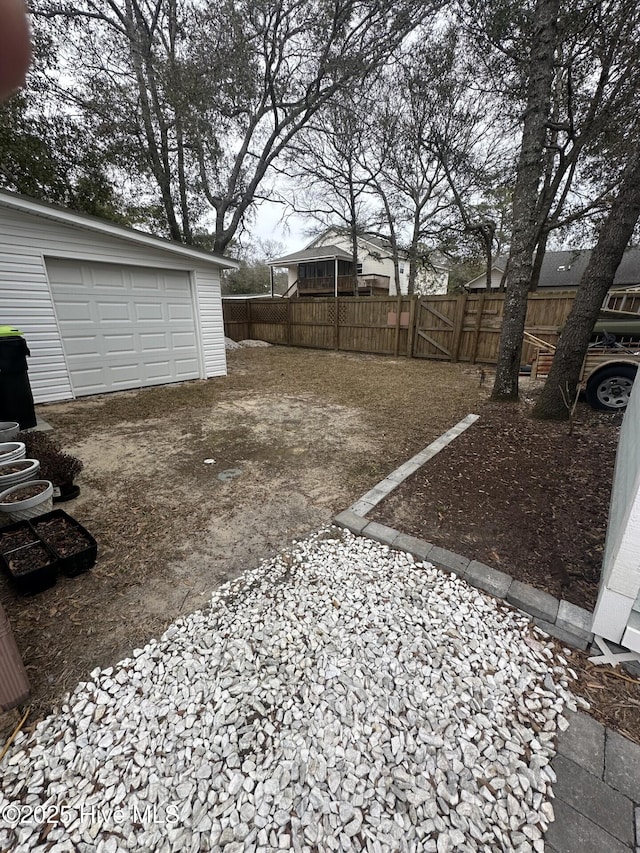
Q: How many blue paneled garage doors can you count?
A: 0